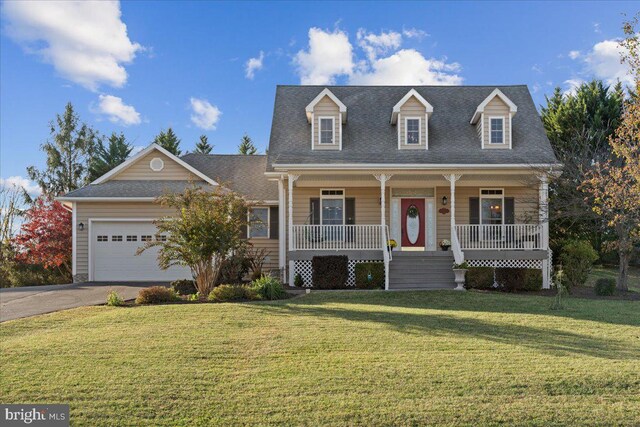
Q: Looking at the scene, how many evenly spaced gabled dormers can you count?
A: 3